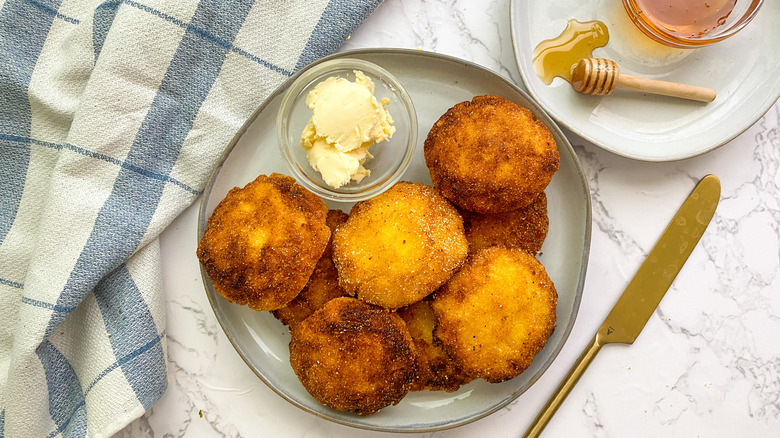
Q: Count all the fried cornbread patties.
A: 8